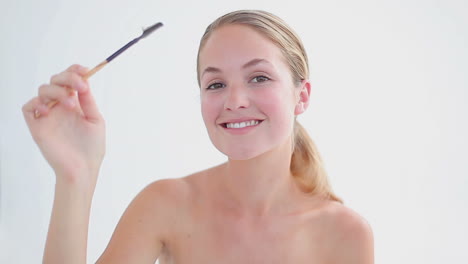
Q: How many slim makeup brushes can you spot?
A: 1